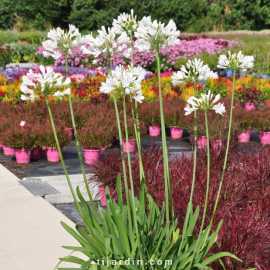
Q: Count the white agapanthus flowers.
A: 9